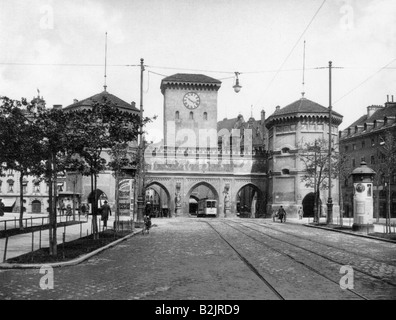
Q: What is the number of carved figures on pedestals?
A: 2